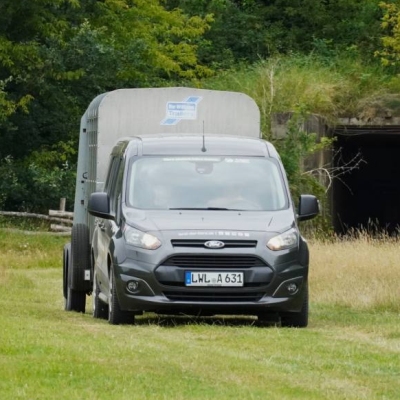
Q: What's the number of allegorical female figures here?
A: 0